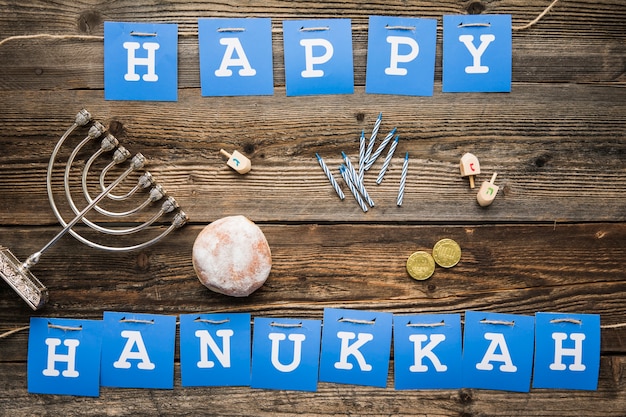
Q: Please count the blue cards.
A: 13